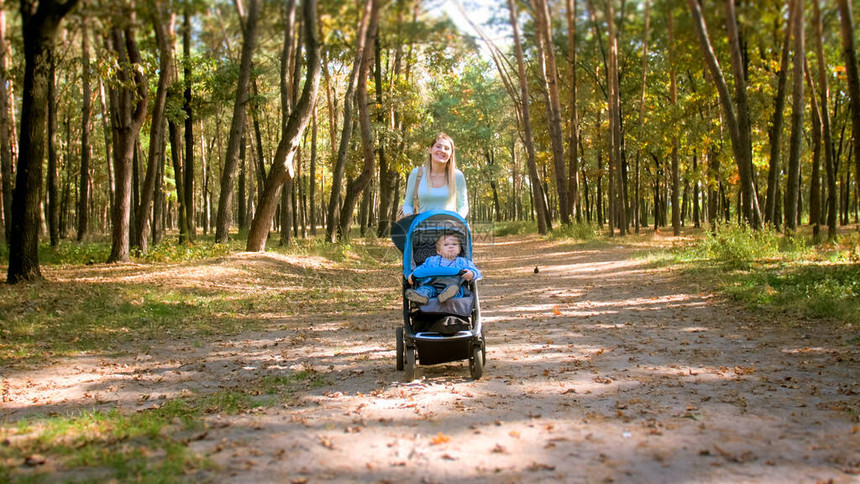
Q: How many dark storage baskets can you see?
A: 1